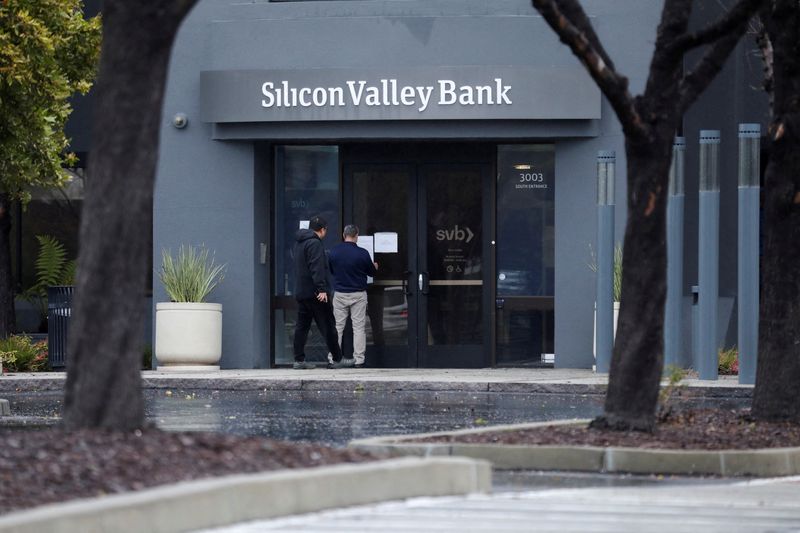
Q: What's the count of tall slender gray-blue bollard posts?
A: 4